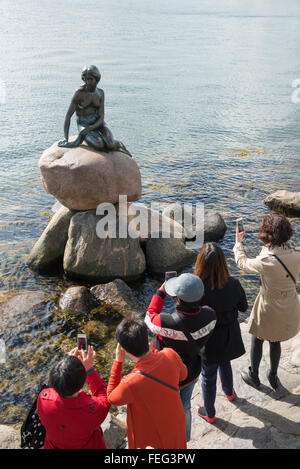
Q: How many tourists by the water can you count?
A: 5